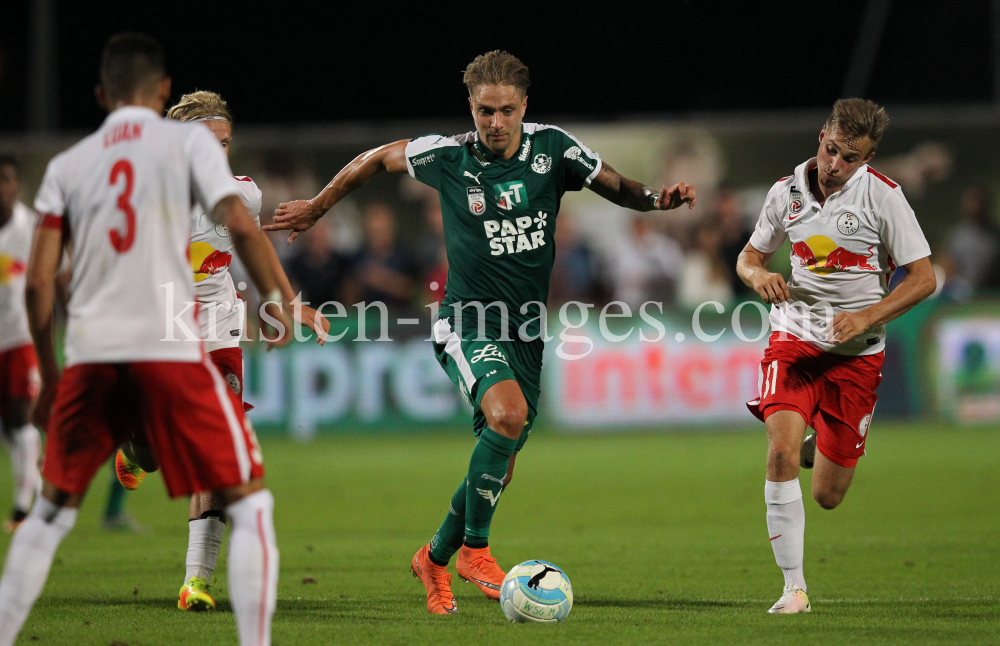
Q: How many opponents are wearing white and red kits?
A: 4